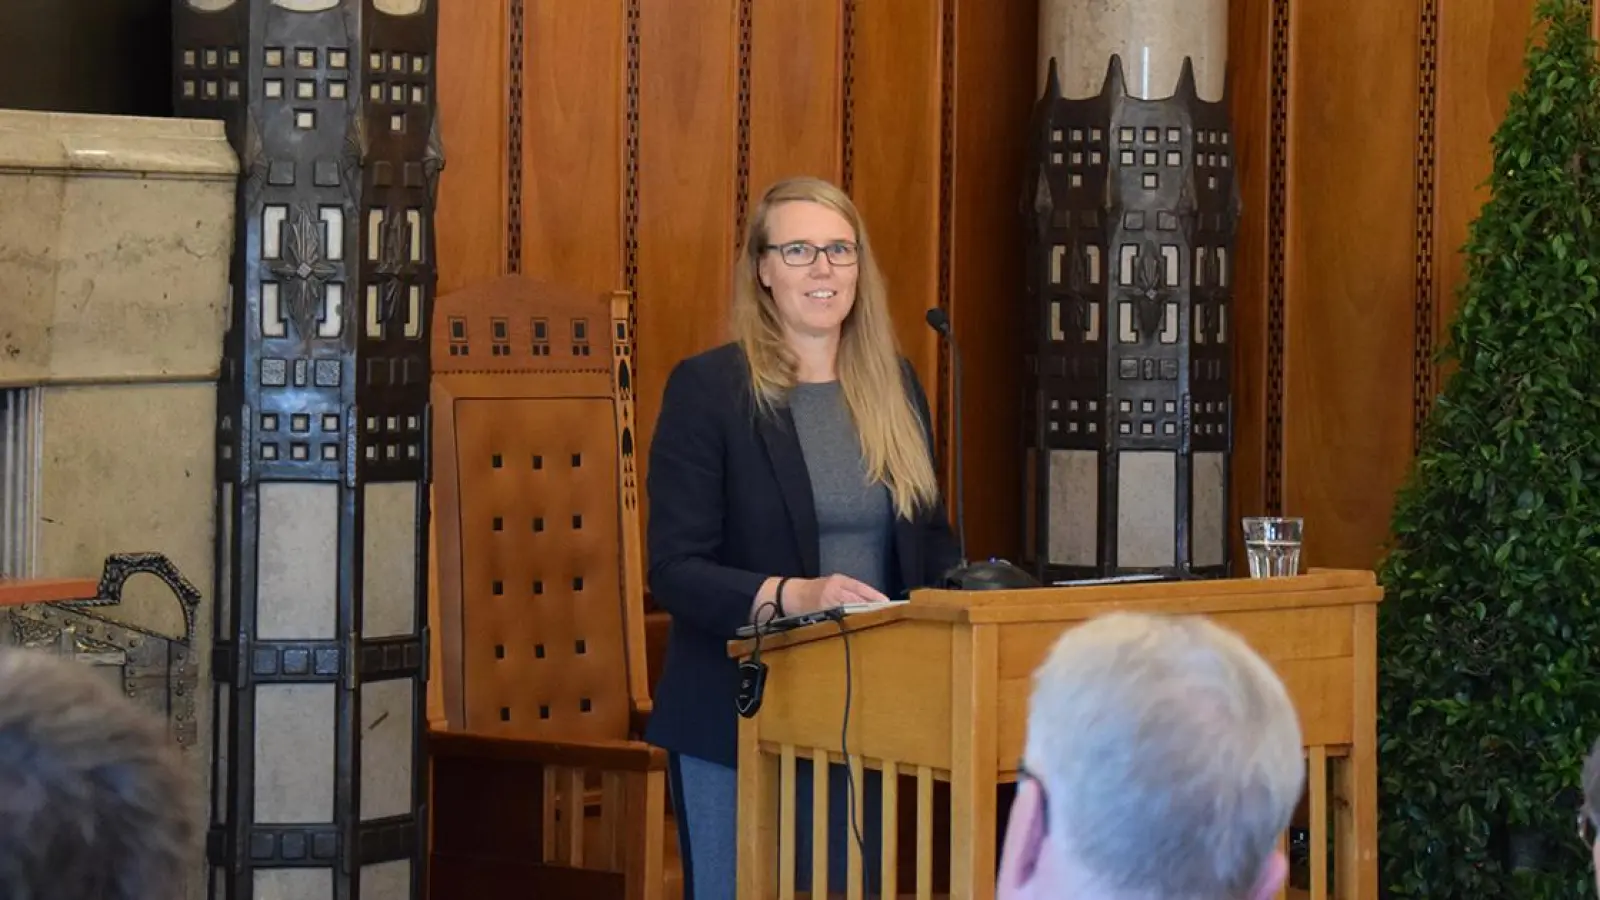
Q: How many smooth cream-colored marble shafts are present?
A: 1